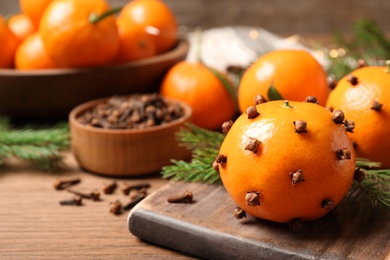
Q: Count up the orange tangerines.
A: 11